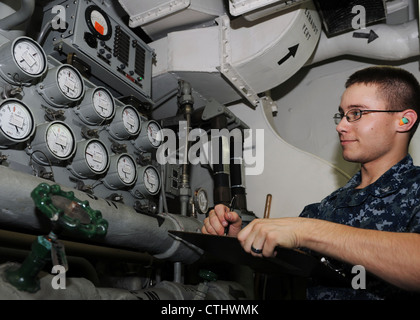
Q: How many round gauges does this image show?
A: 12